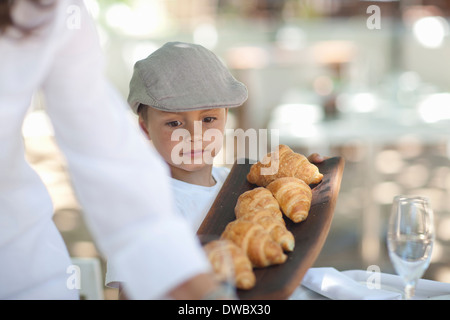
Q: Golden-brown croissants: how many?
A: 6